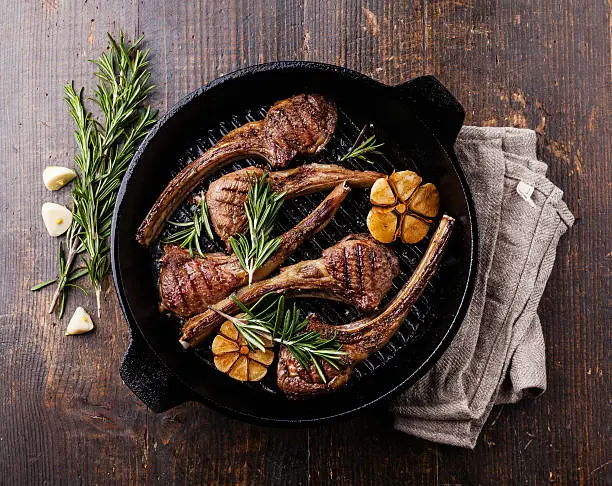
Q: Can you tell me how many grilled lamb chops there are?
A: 5